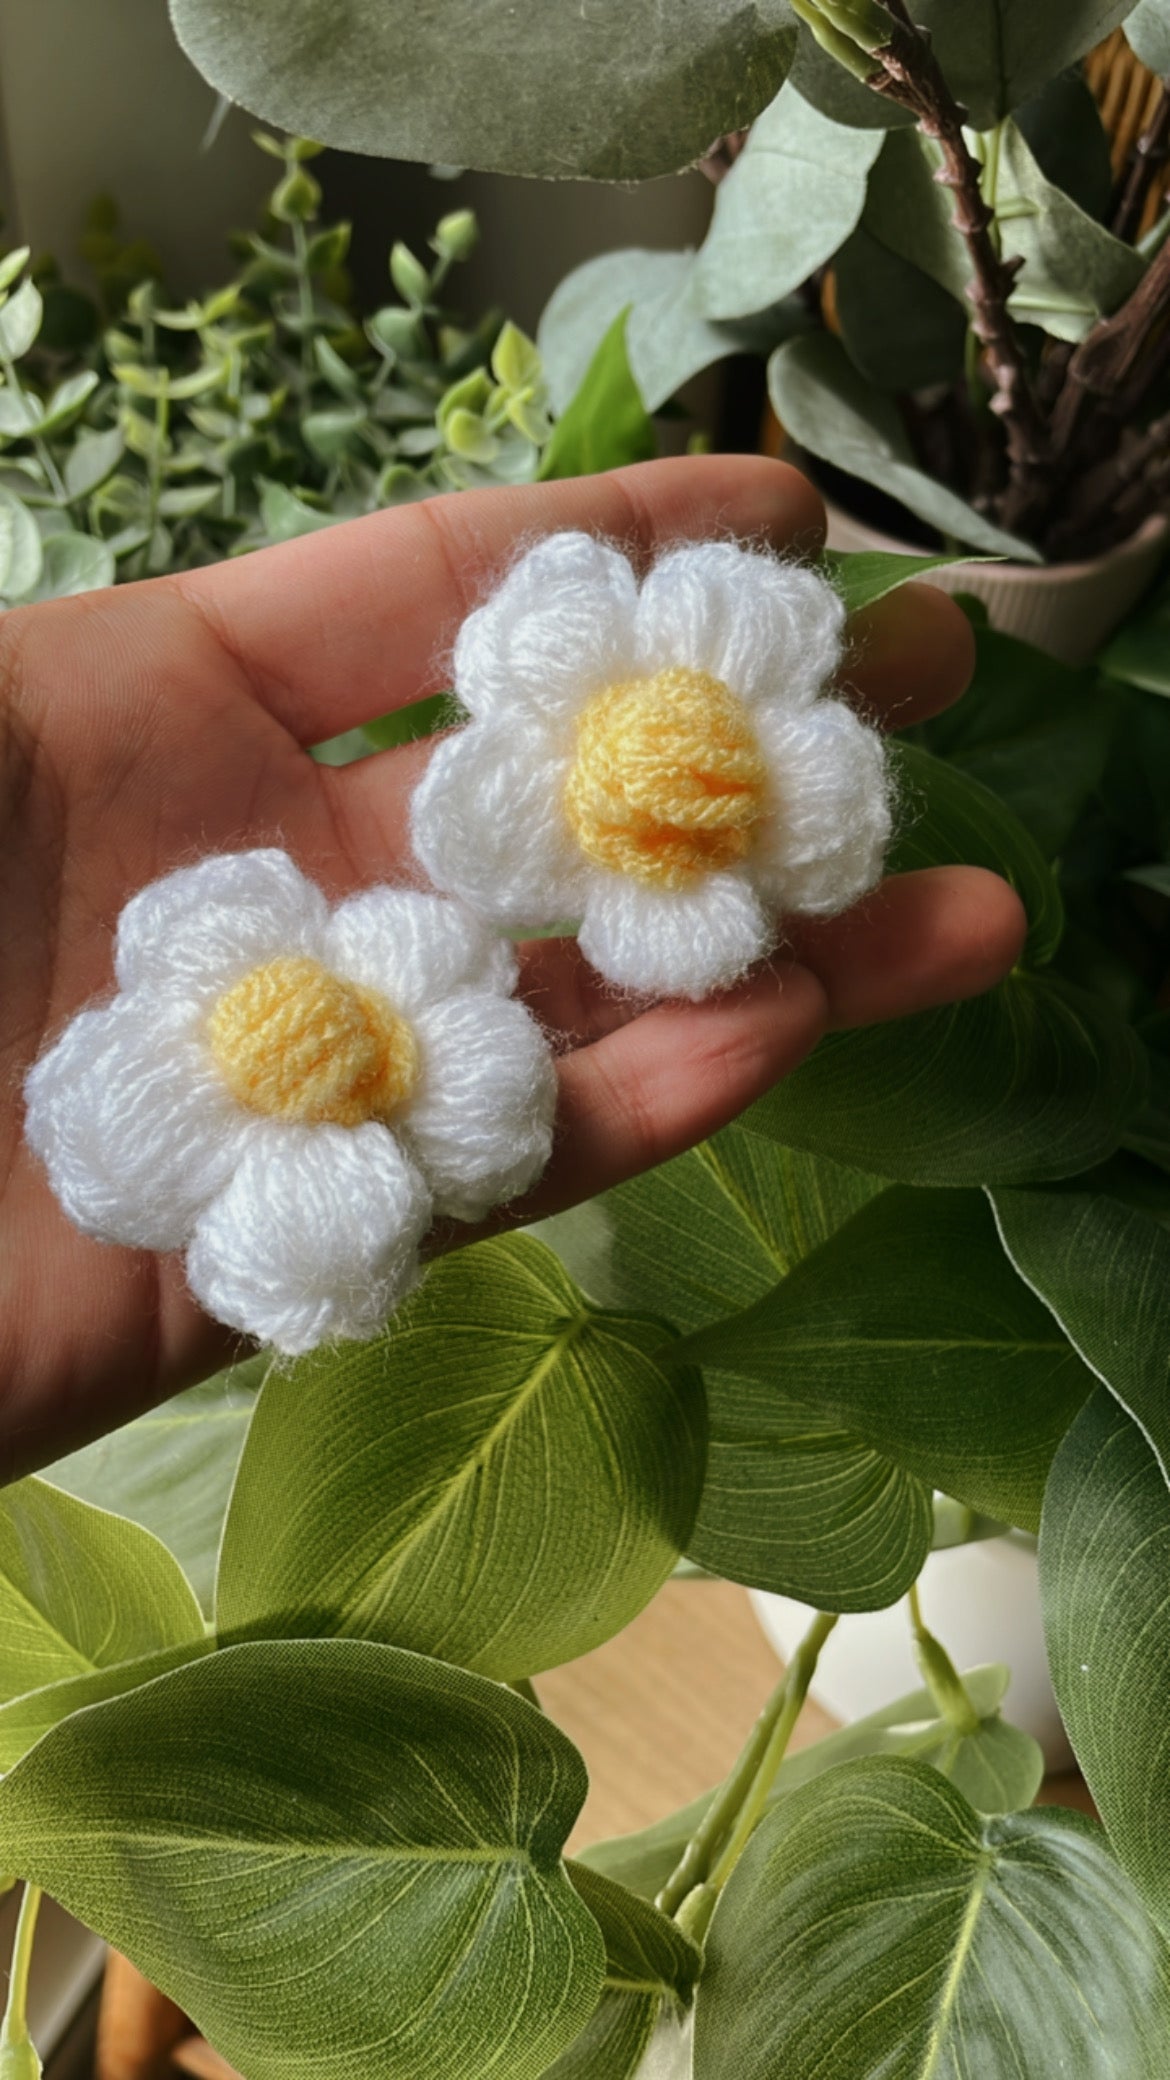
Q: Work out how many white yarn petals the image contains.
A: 10